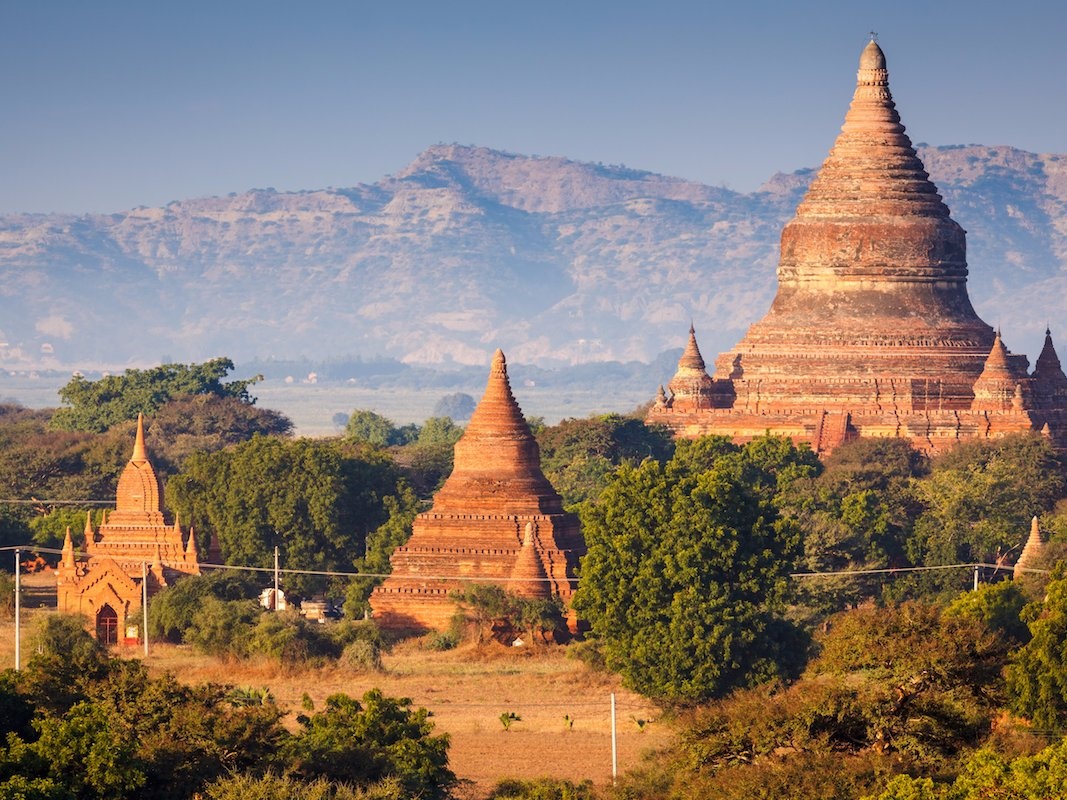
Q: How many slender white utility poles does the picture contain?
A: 5